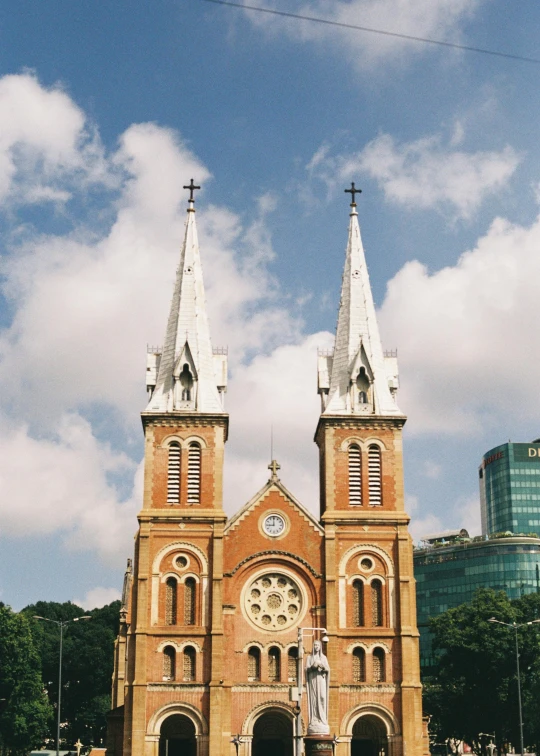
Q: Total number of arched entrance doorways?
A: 3